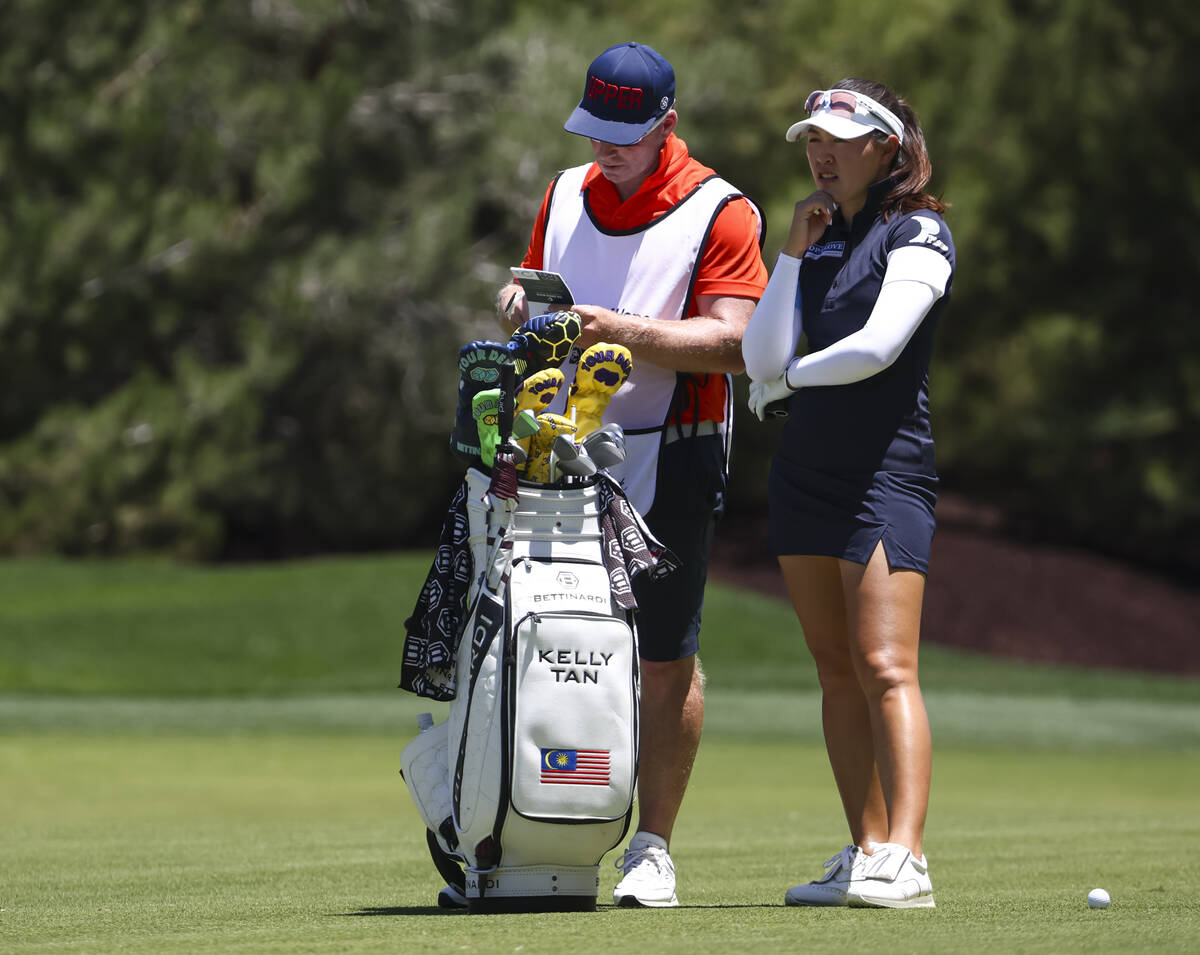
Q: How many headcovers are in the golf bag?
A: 6